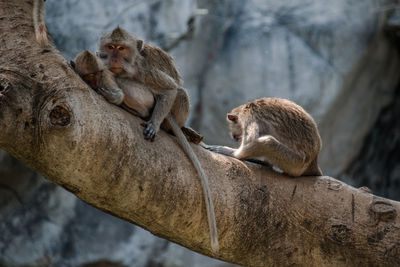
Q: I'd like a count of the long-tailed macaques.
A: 3